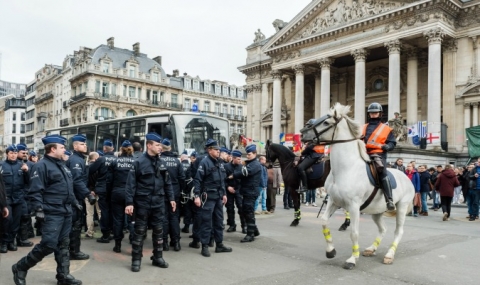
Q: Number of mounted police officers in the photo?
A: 2